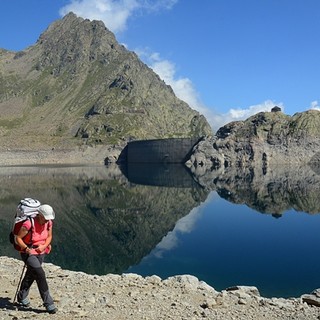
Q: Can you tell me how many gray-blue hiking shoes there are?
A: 2